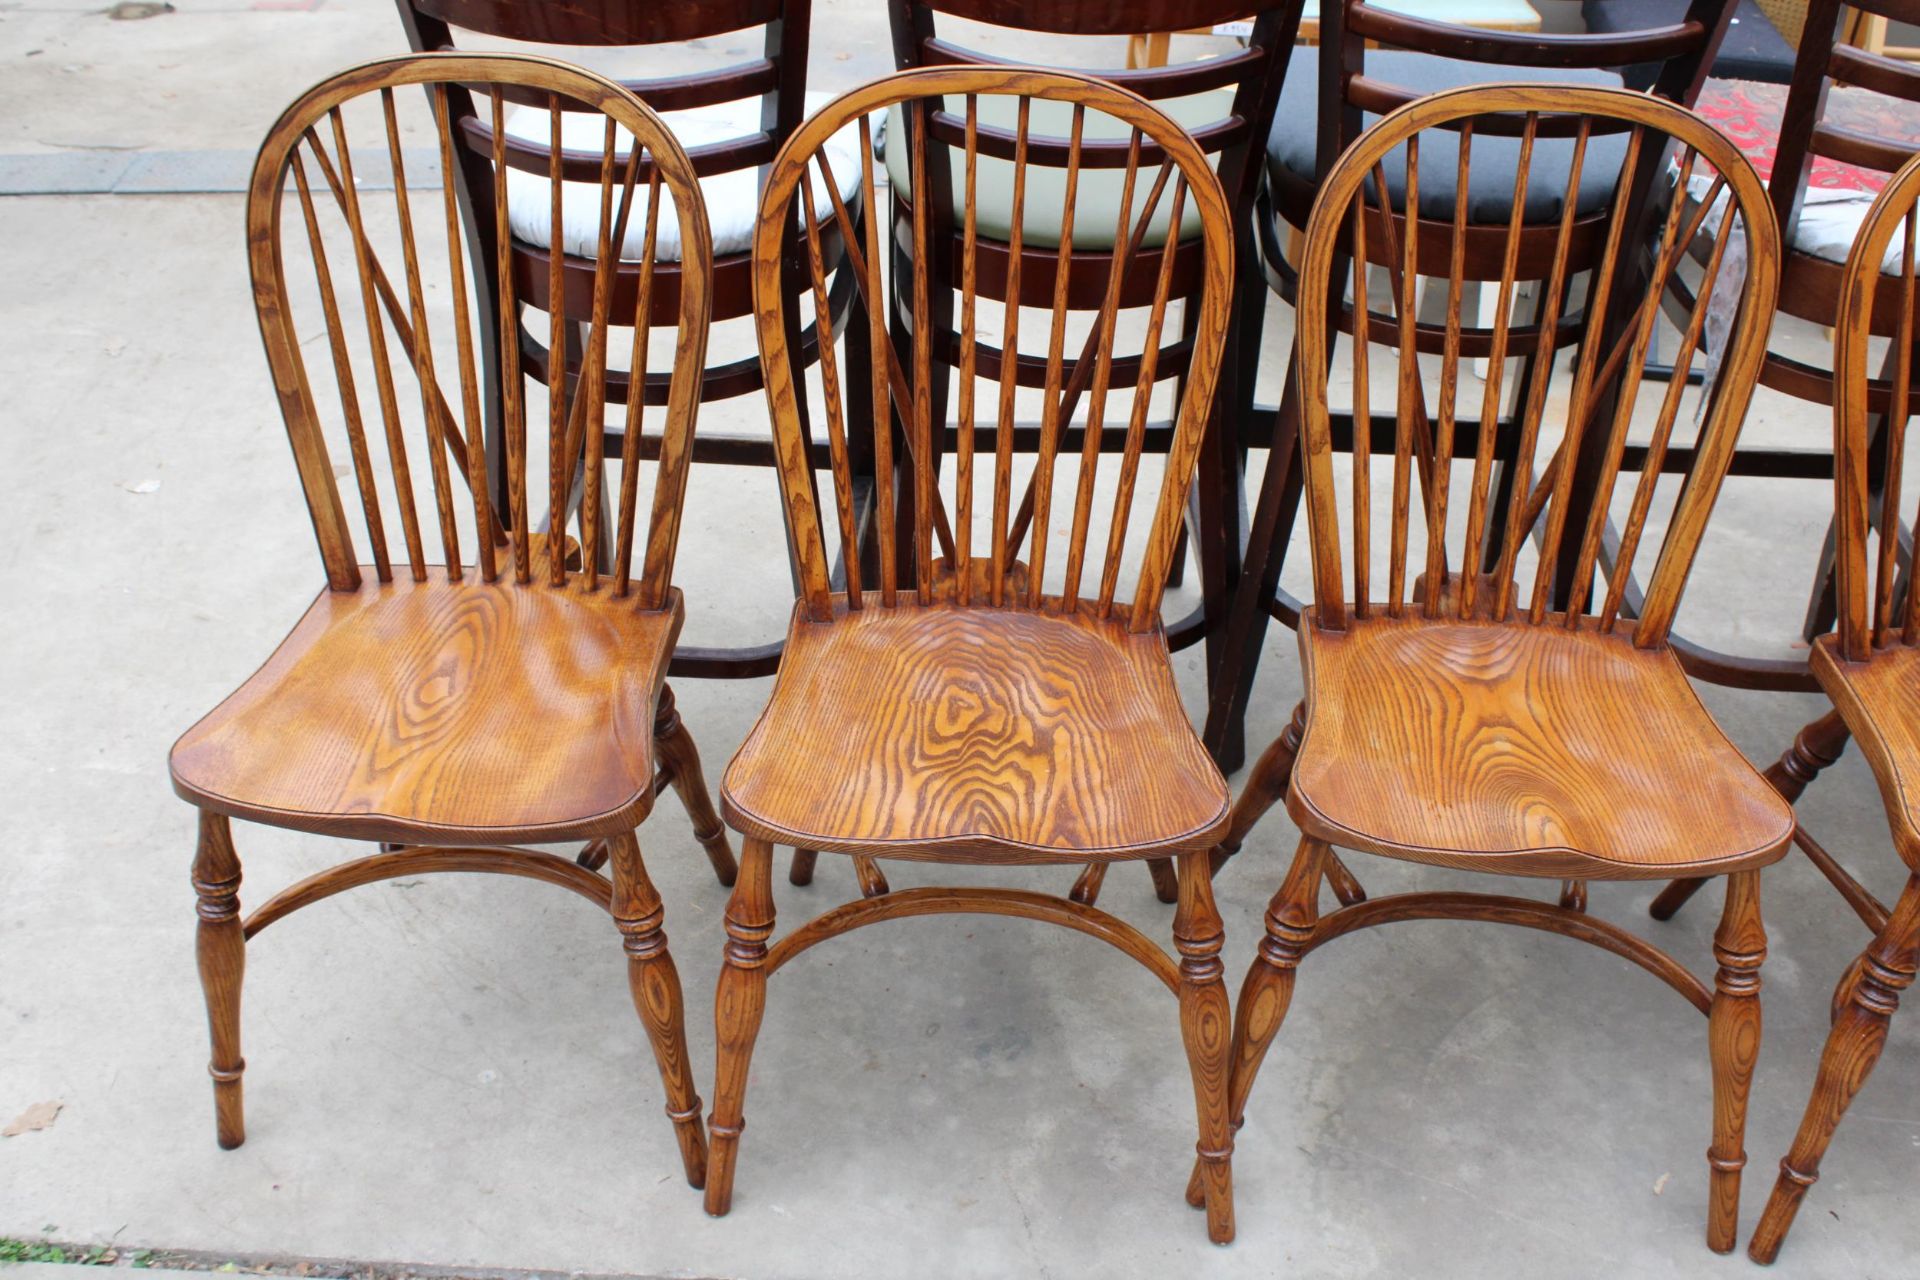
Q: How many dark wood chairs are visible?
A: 4